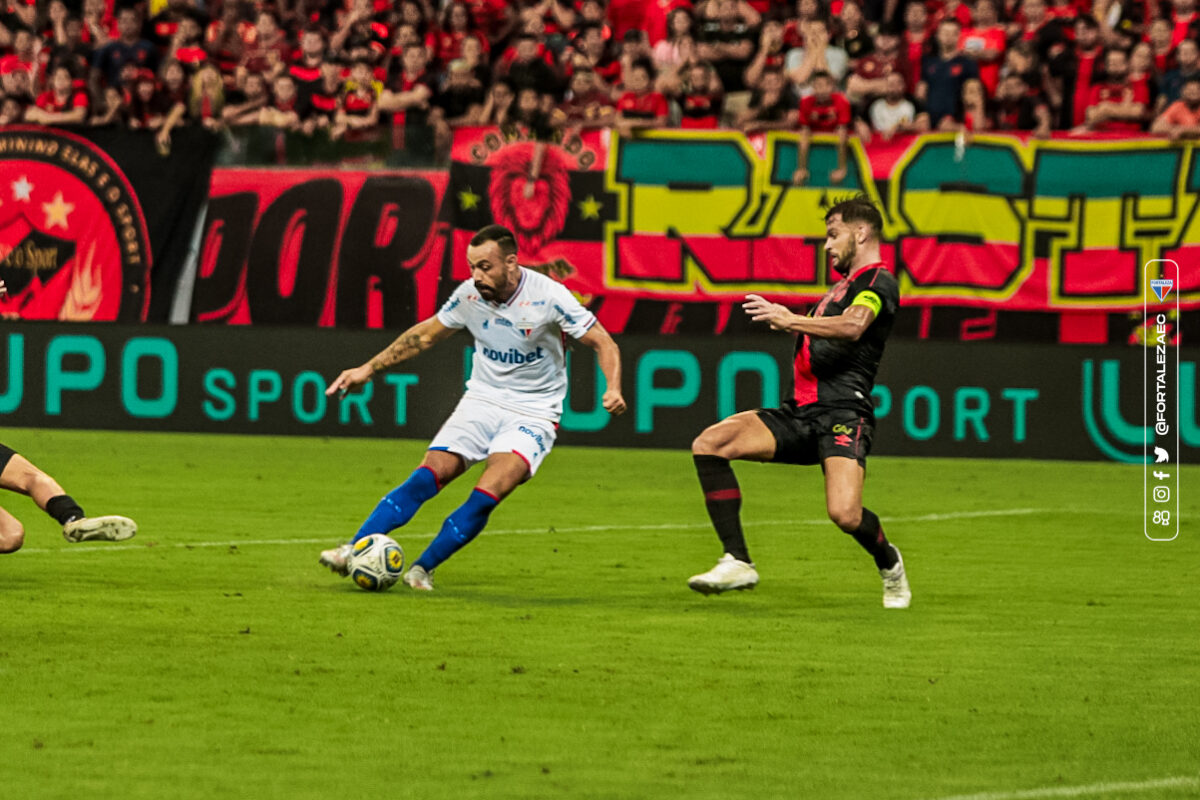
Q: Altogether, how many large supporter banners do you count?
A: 3